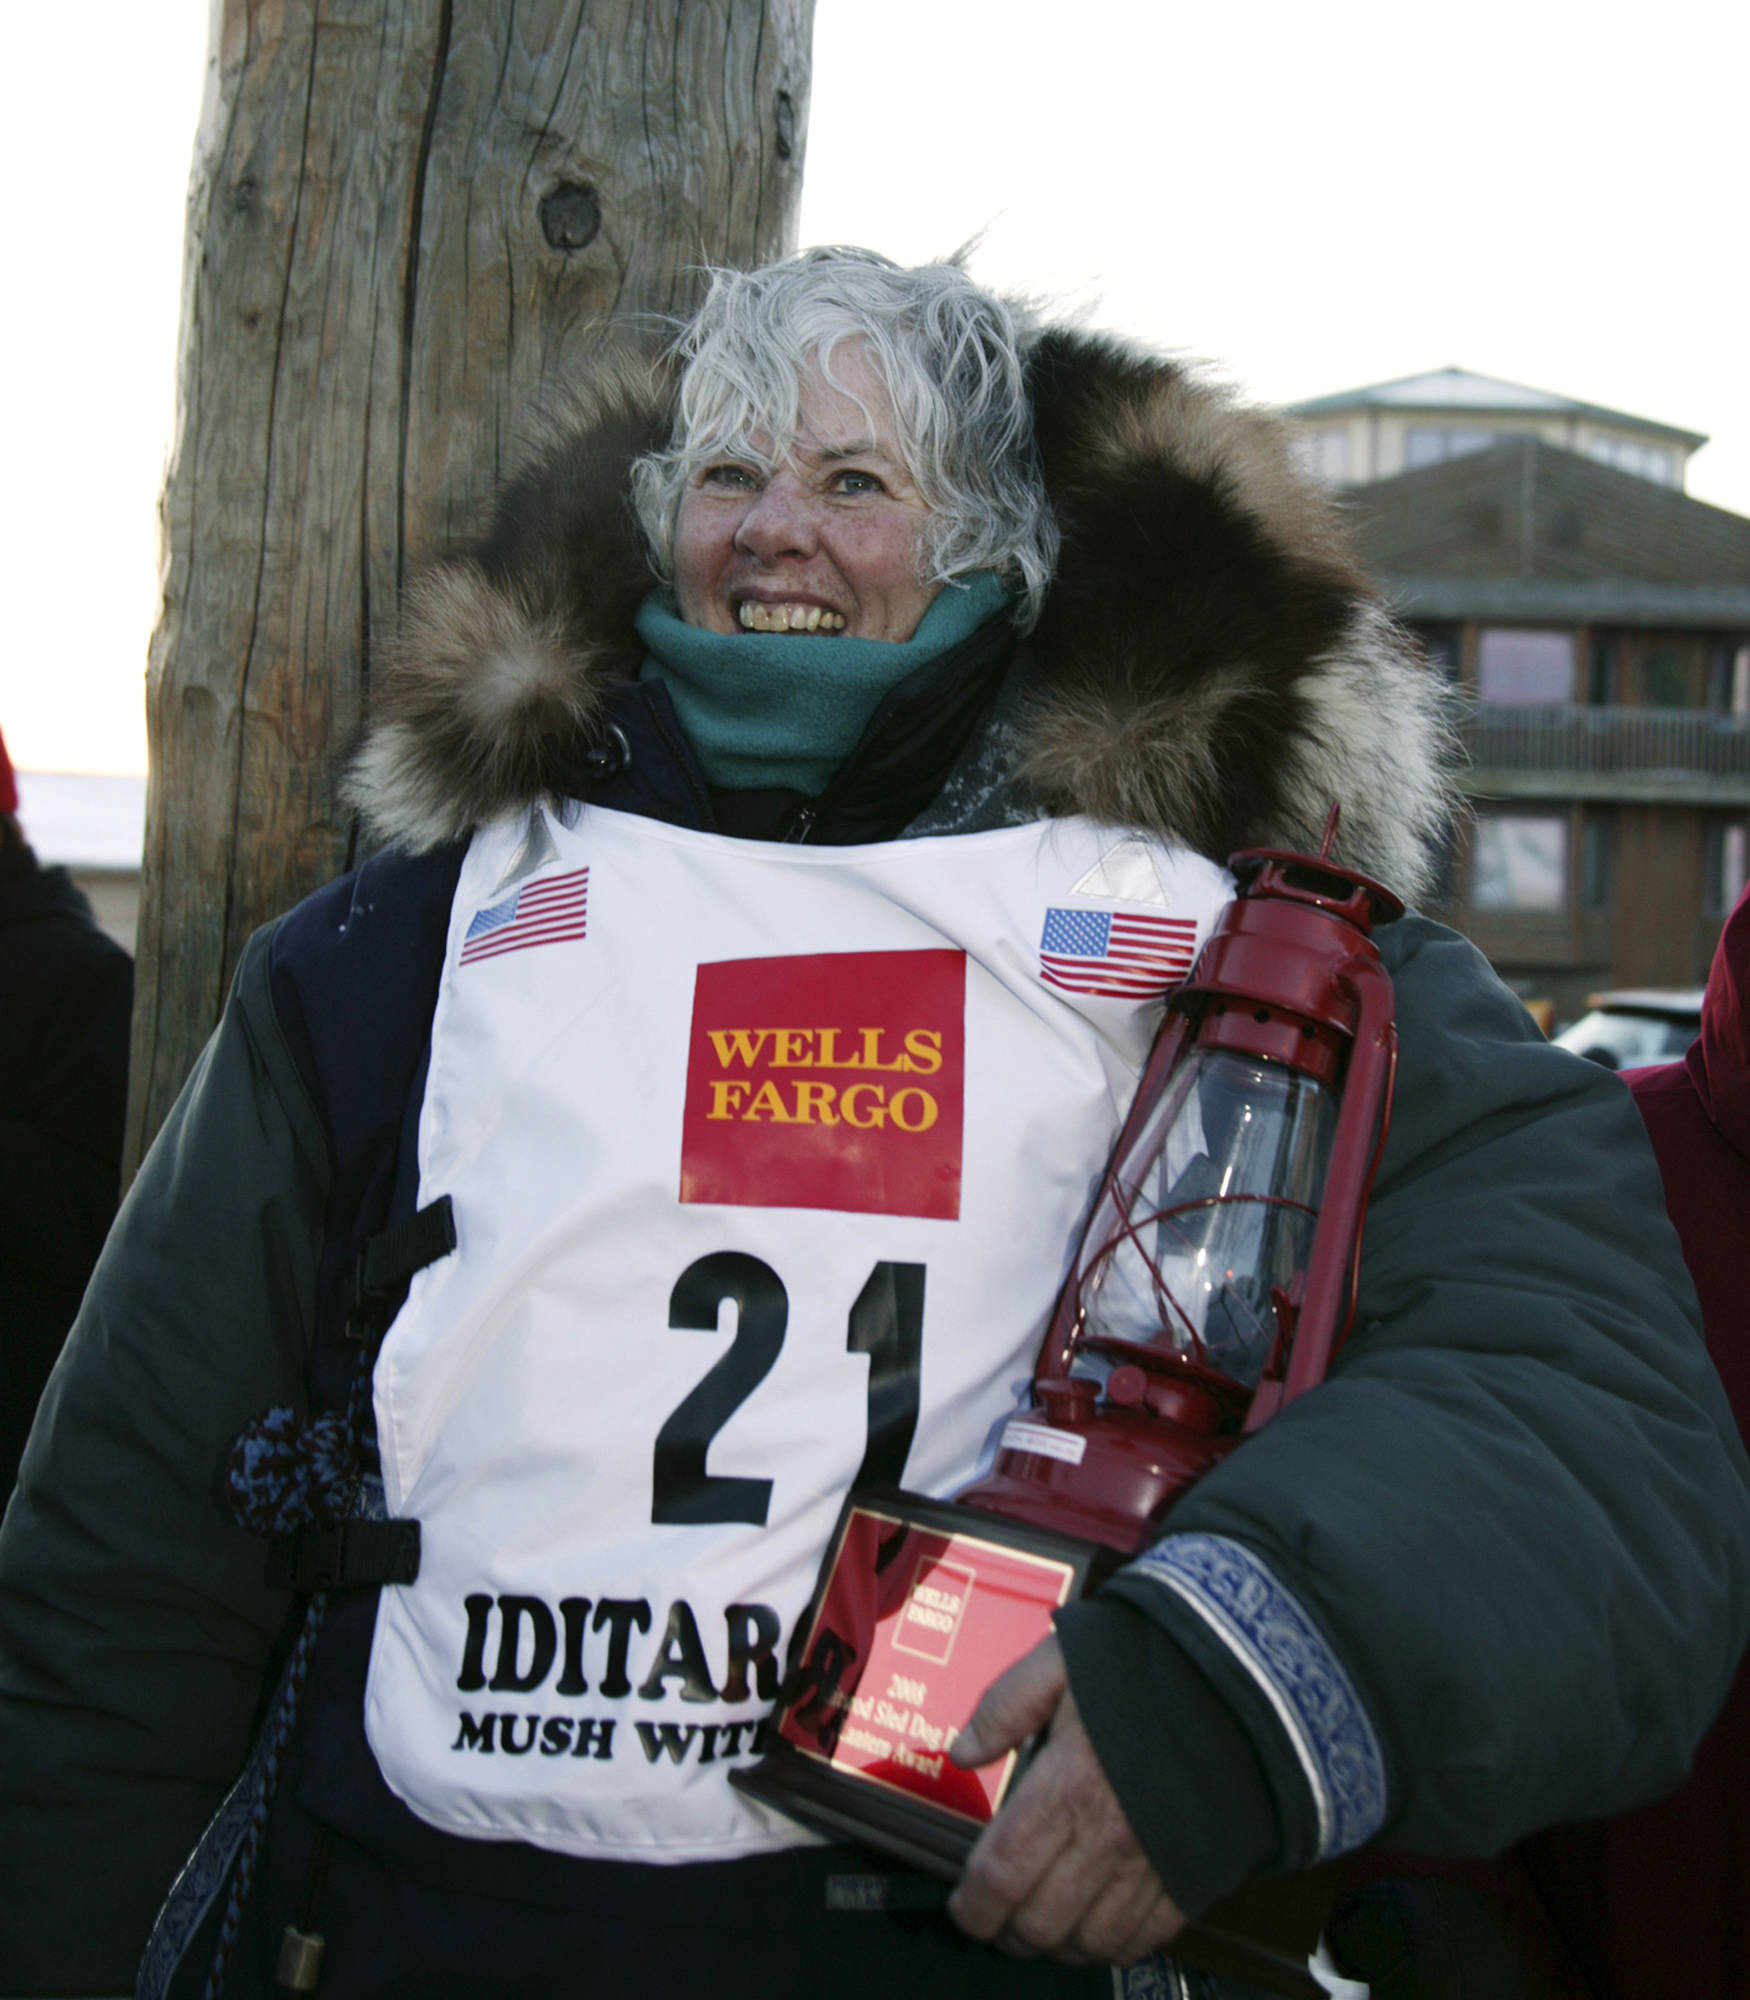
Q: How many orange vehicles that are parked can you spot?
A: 0